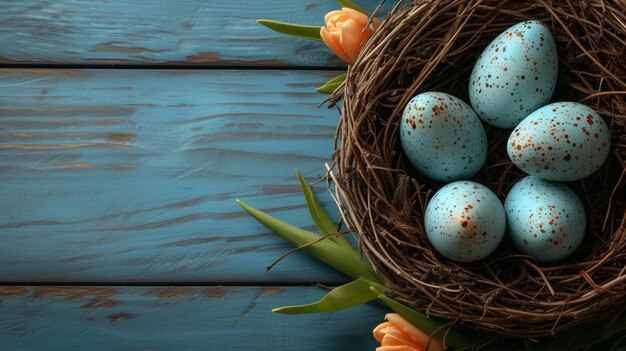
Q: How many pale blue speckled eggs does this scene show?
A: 5